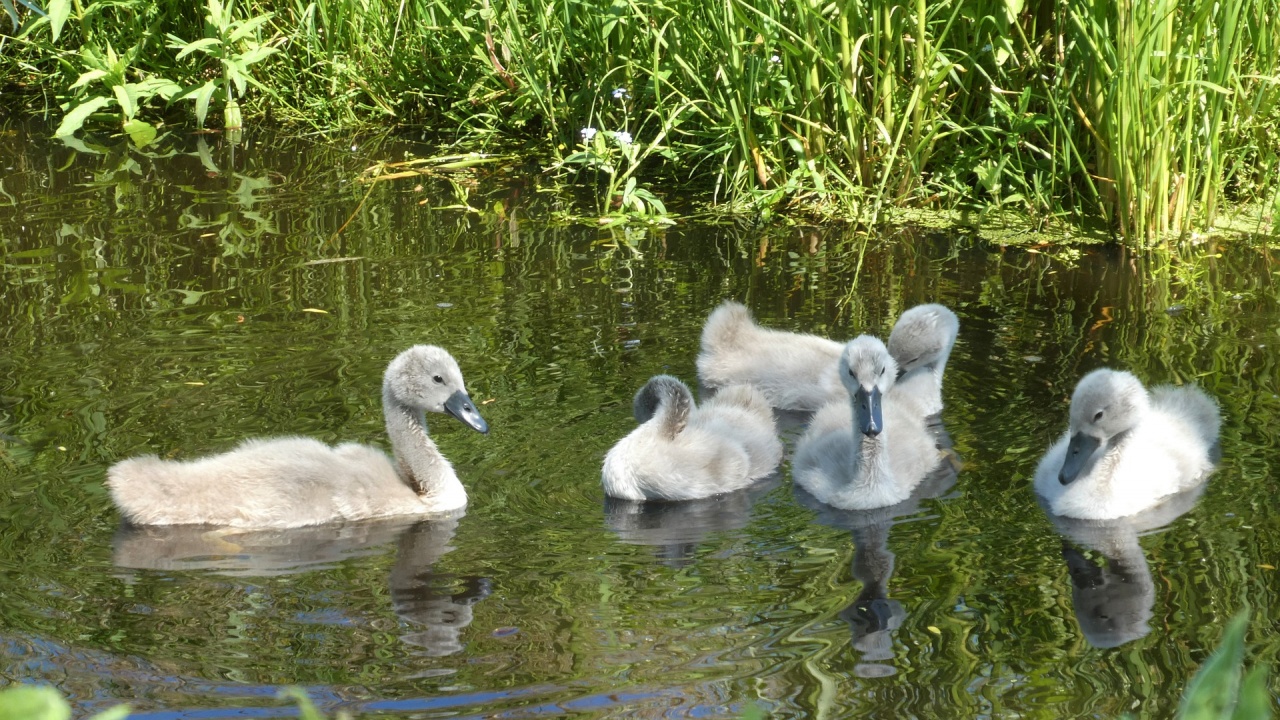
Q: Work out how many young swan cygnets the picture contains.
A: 5